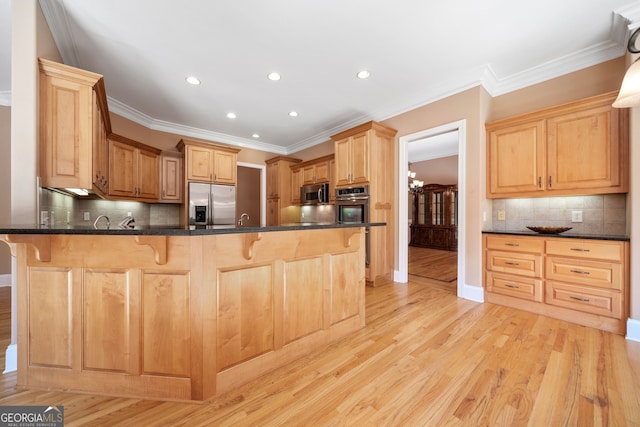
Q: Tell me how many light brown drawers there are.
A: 6